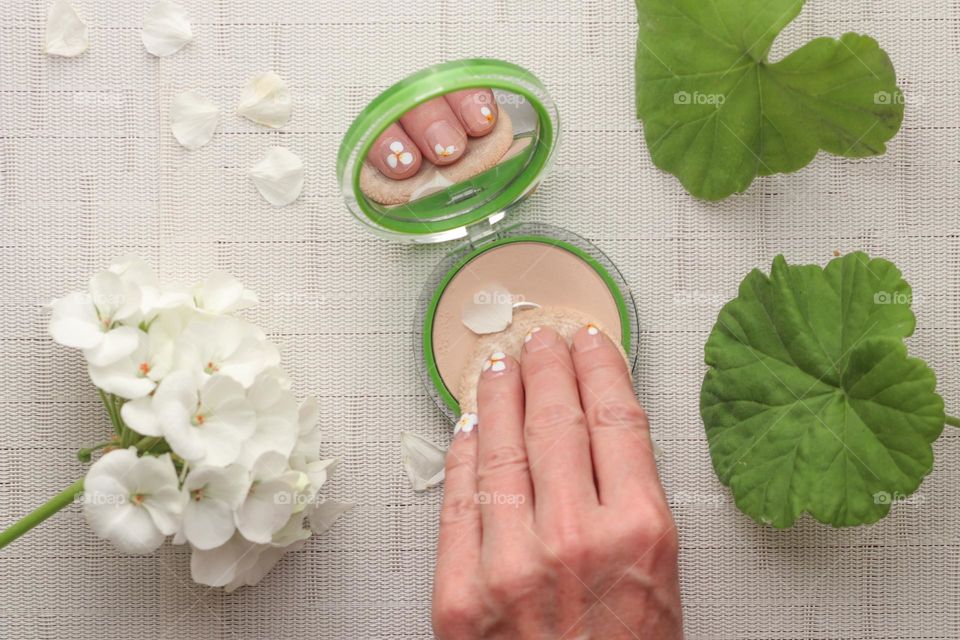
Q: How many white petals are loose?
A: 7